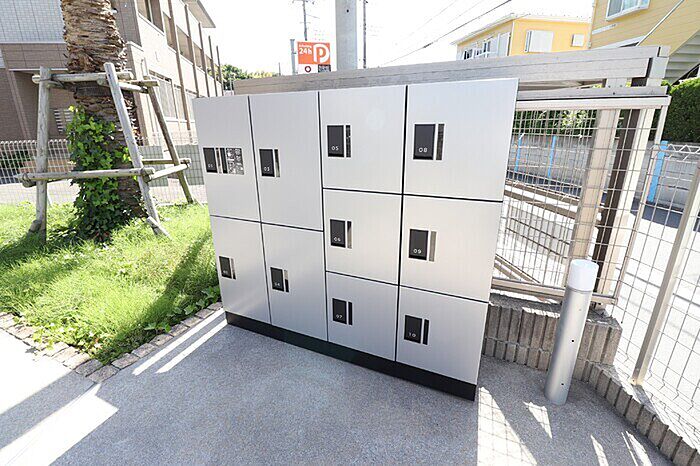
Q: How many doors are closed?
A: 10